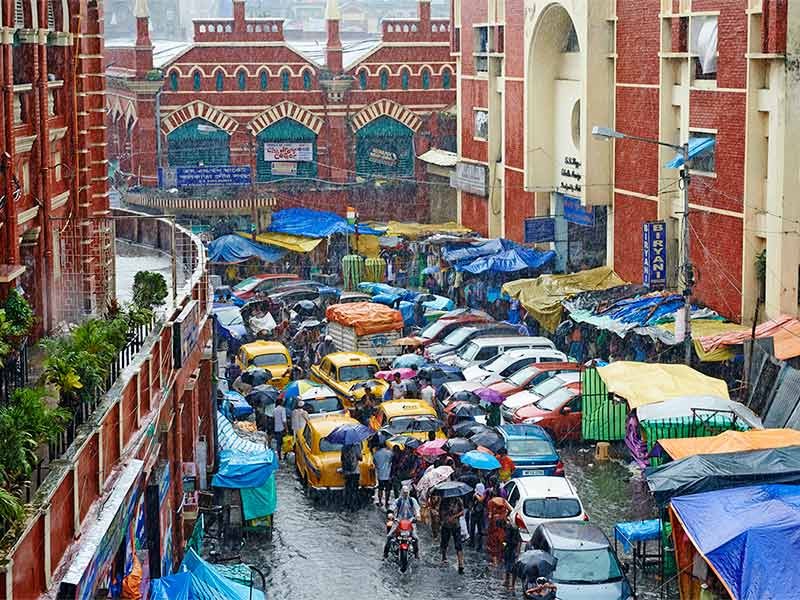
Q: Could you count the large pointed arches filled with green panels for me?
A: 3